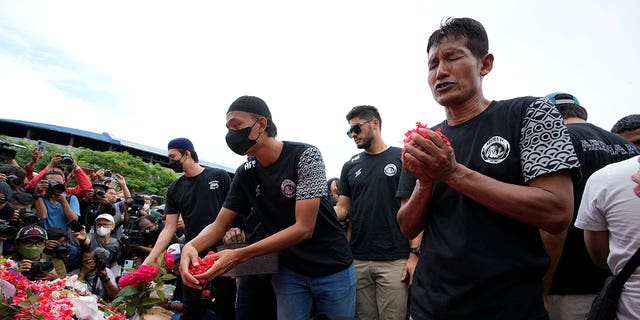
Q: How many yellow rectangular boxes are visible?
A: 0